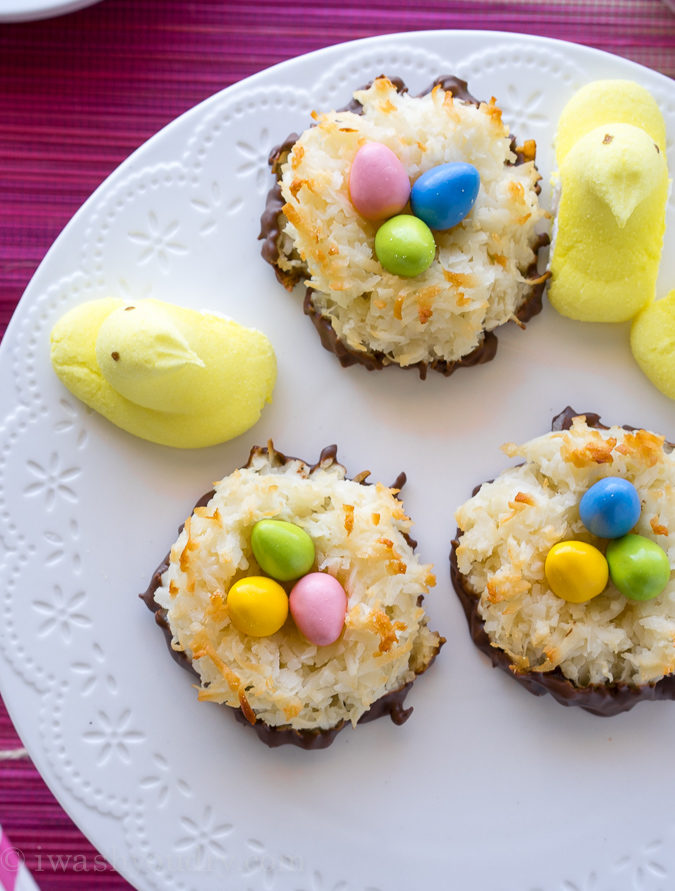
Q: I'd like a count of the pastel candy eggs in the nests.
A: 9